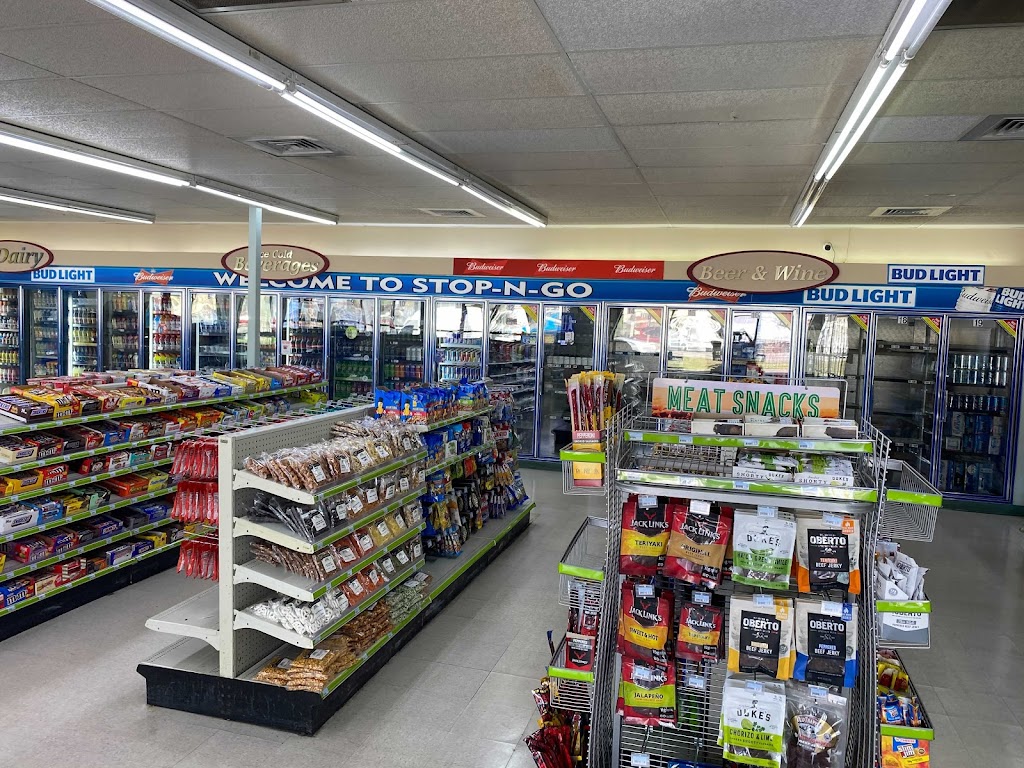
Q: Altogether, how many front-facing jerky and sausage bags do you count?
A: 11